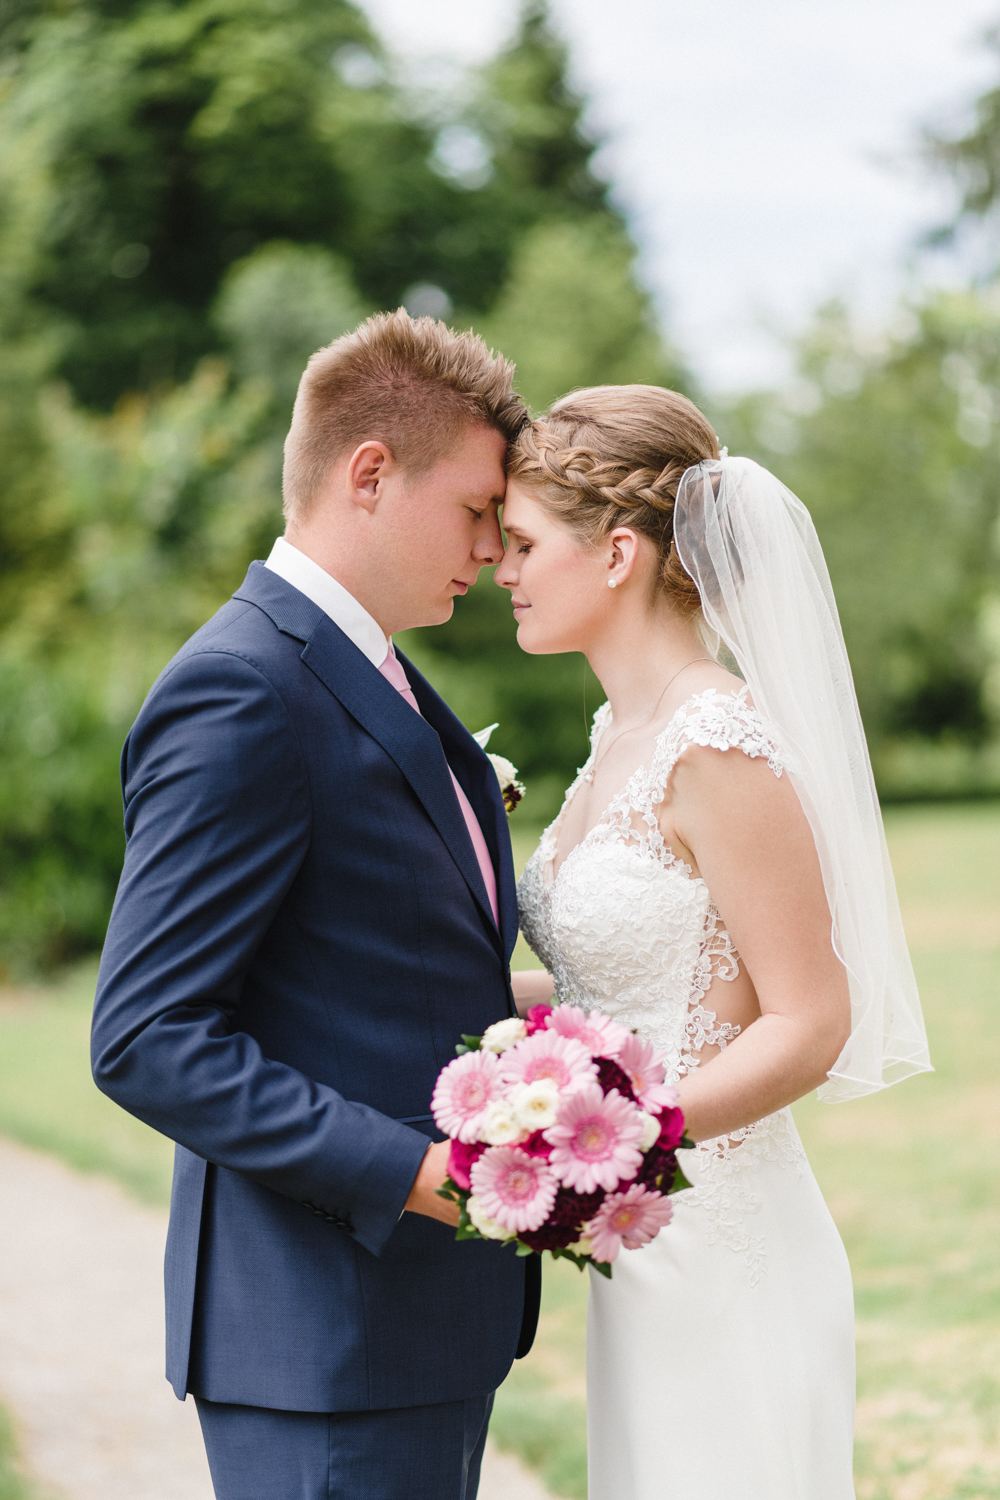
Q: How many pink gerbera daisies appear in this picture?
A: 7